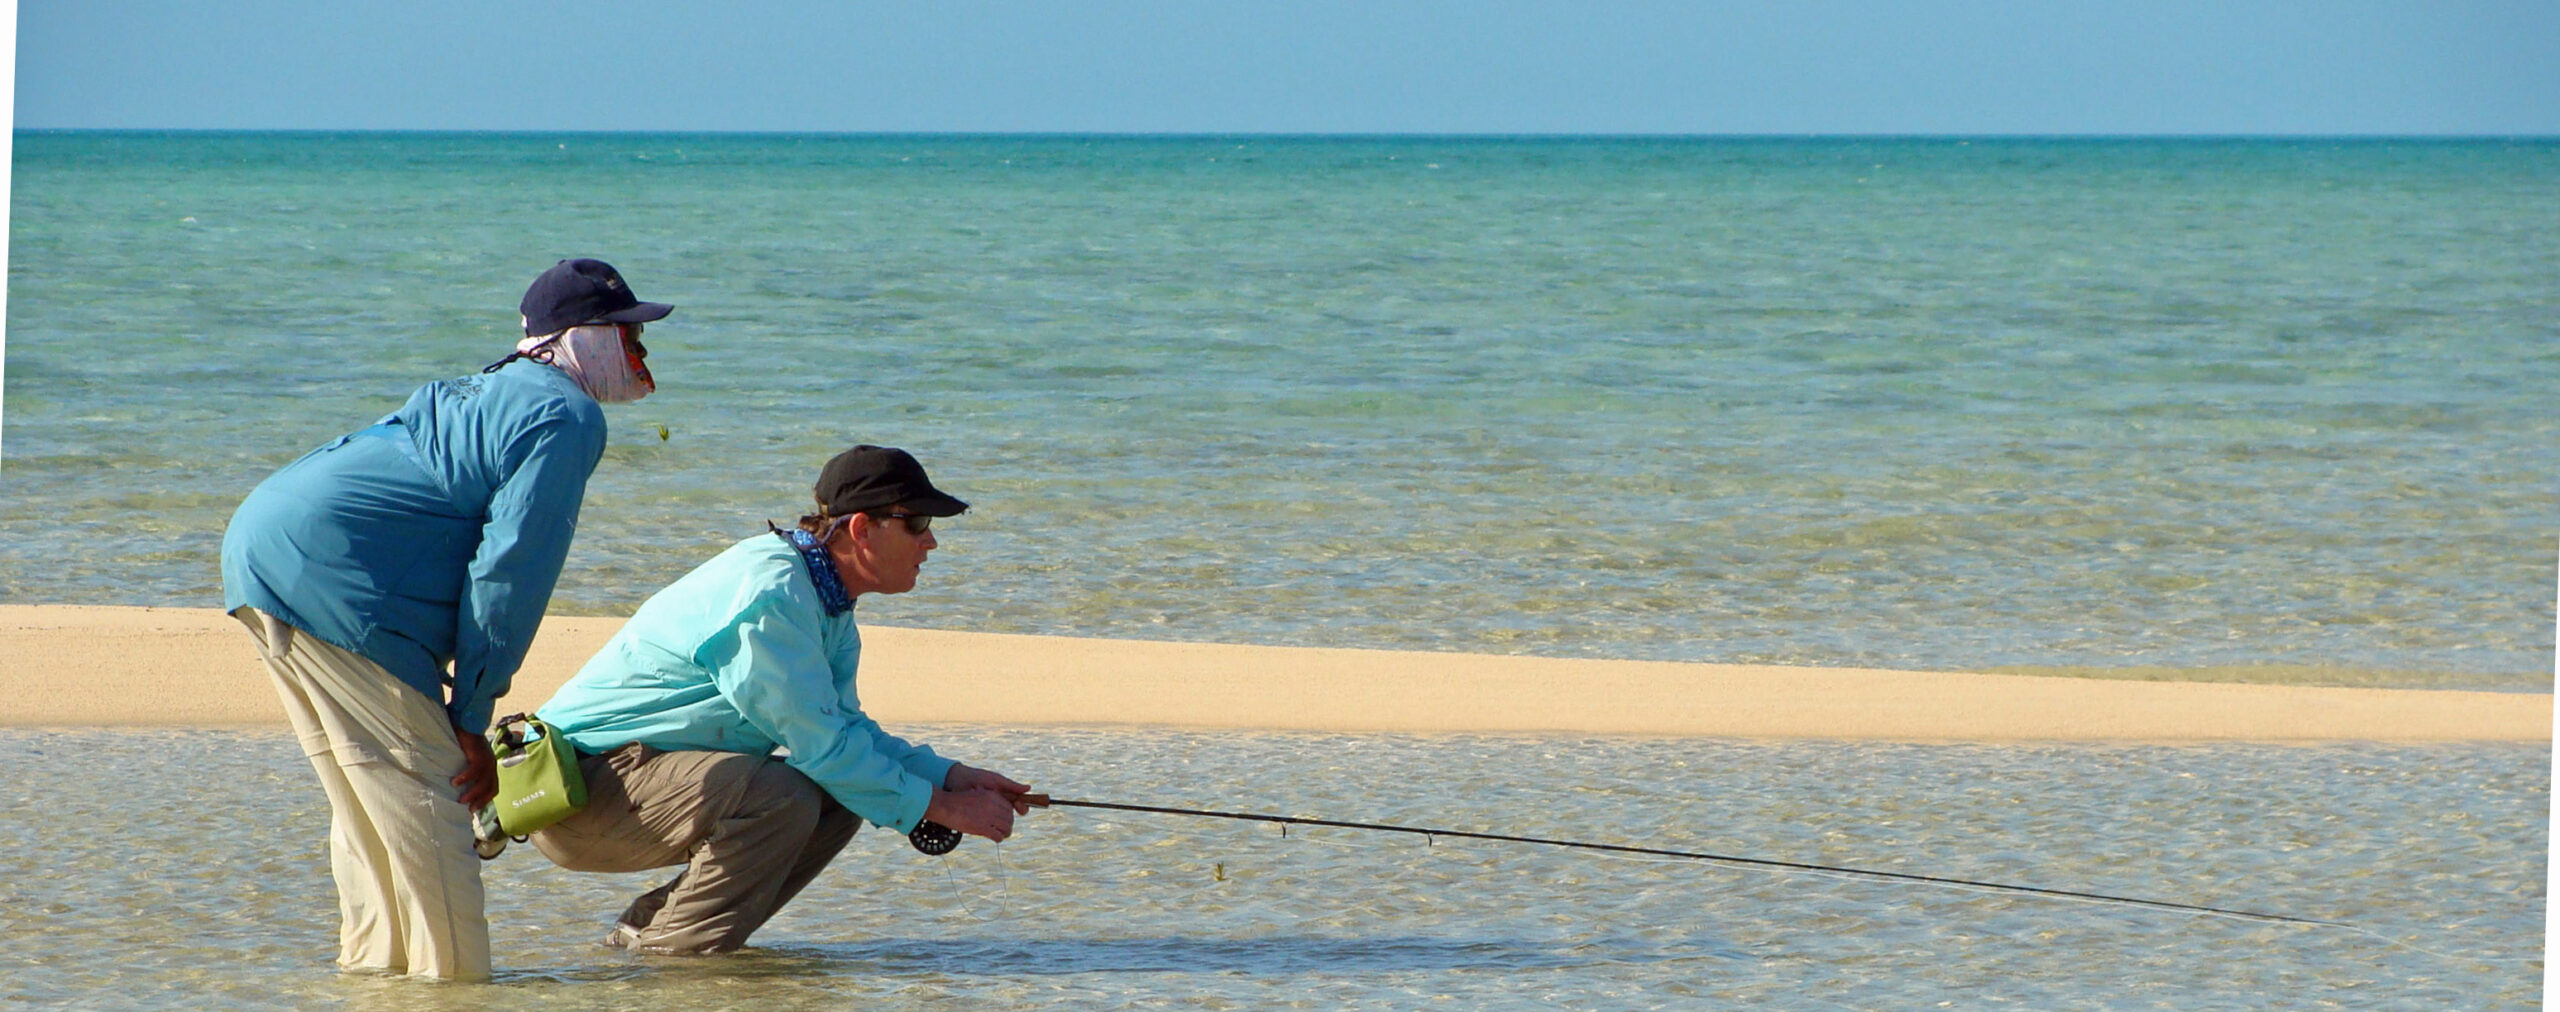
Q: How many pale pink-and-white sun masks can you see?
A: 1